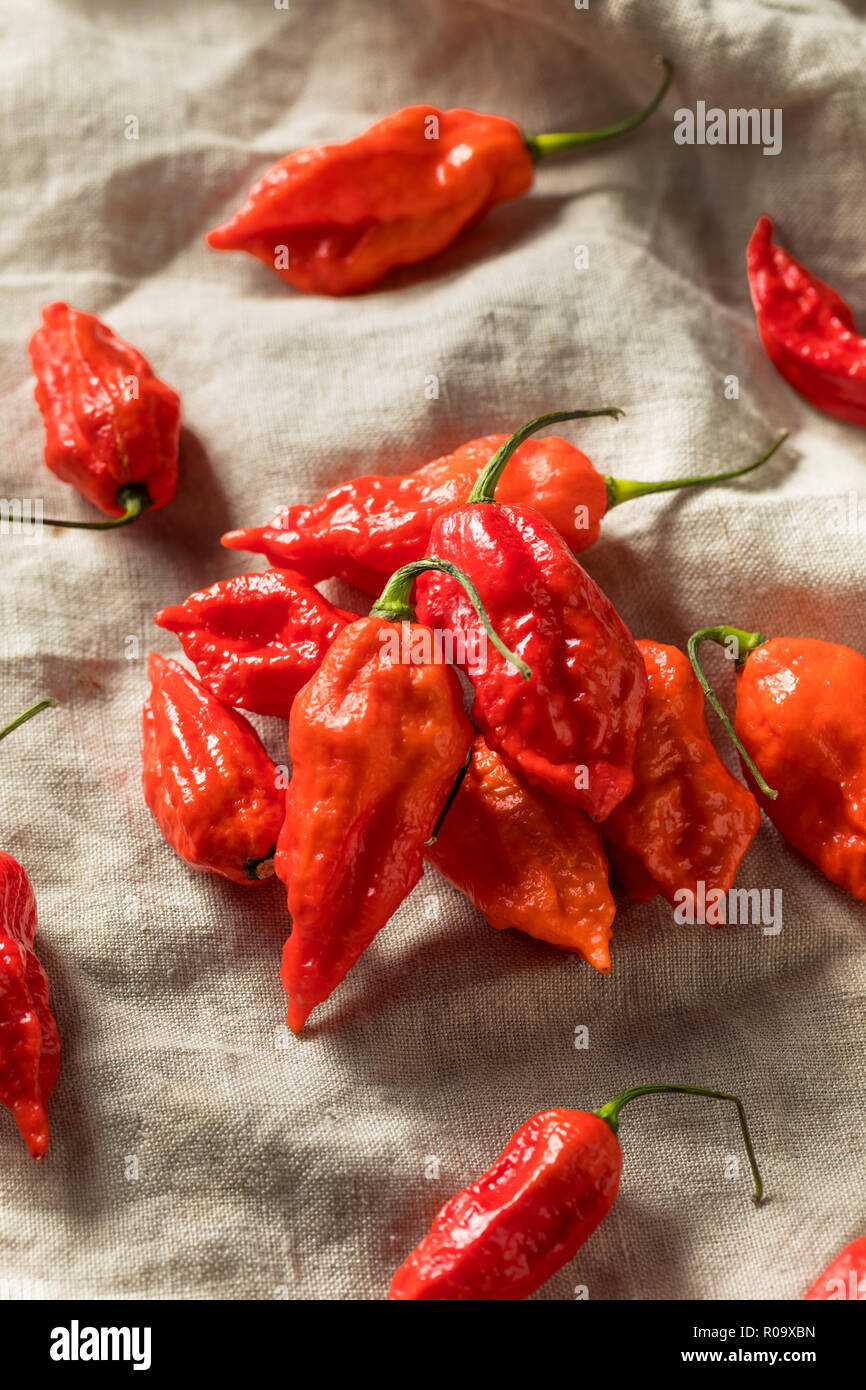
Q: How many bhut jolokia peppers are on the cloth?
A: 14